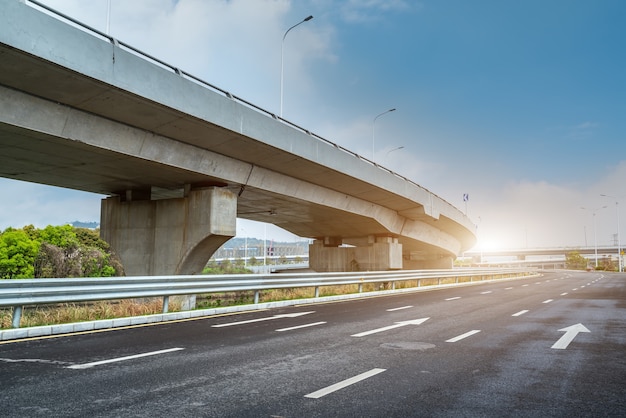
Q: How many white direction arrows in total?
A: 3